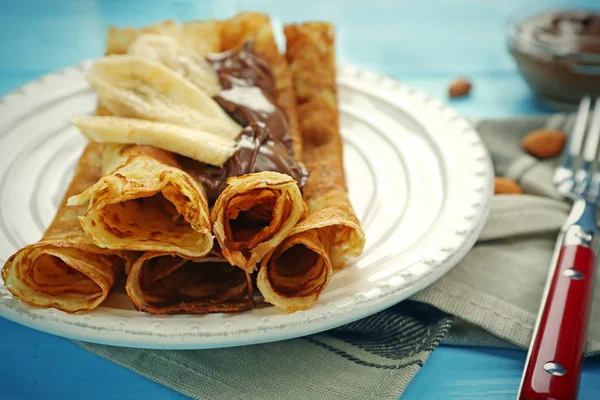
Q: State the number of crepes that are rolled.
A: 5